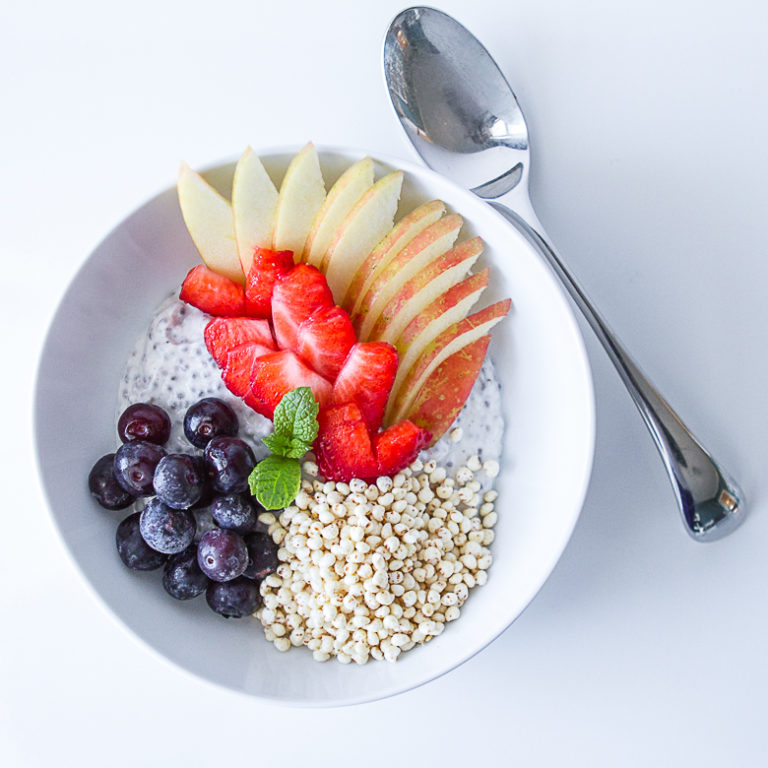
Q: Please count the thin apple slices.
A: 11